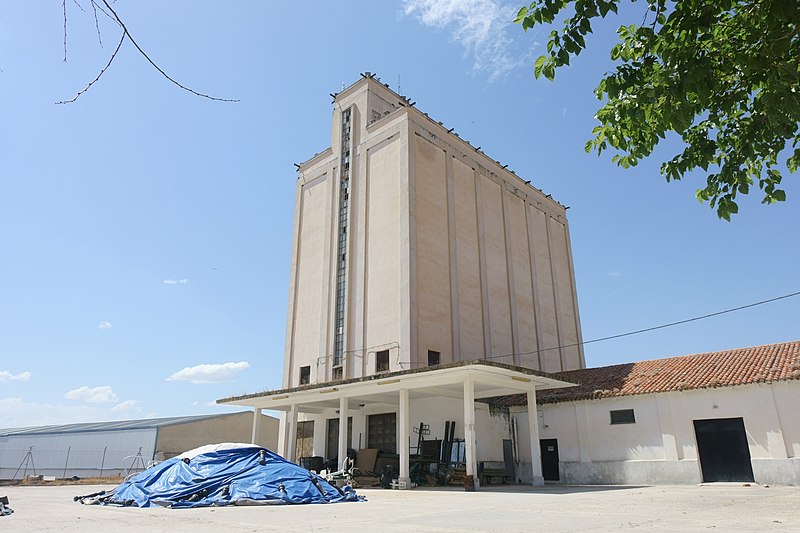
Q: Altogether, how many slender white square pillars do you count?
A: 6